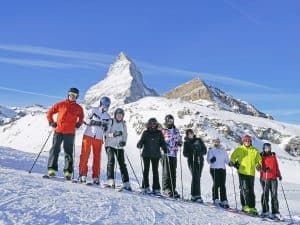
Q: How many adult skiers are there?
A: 9